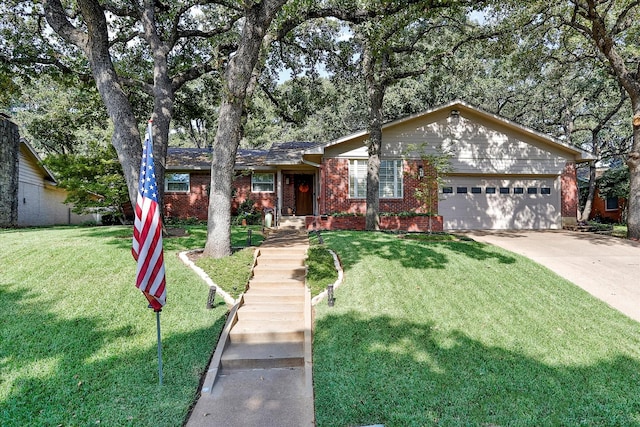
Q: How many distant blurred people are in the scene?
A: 0